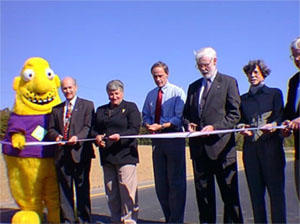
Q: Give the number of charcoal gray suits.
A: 2